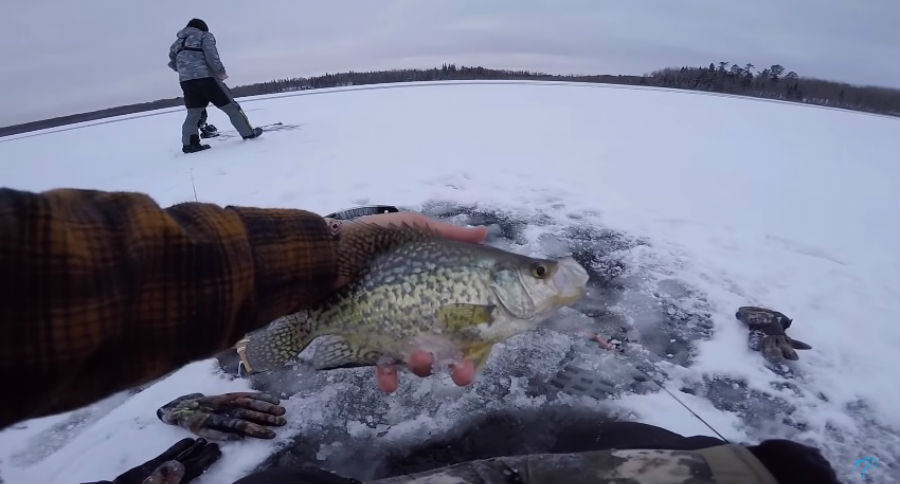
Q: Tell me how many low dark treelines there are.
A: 1